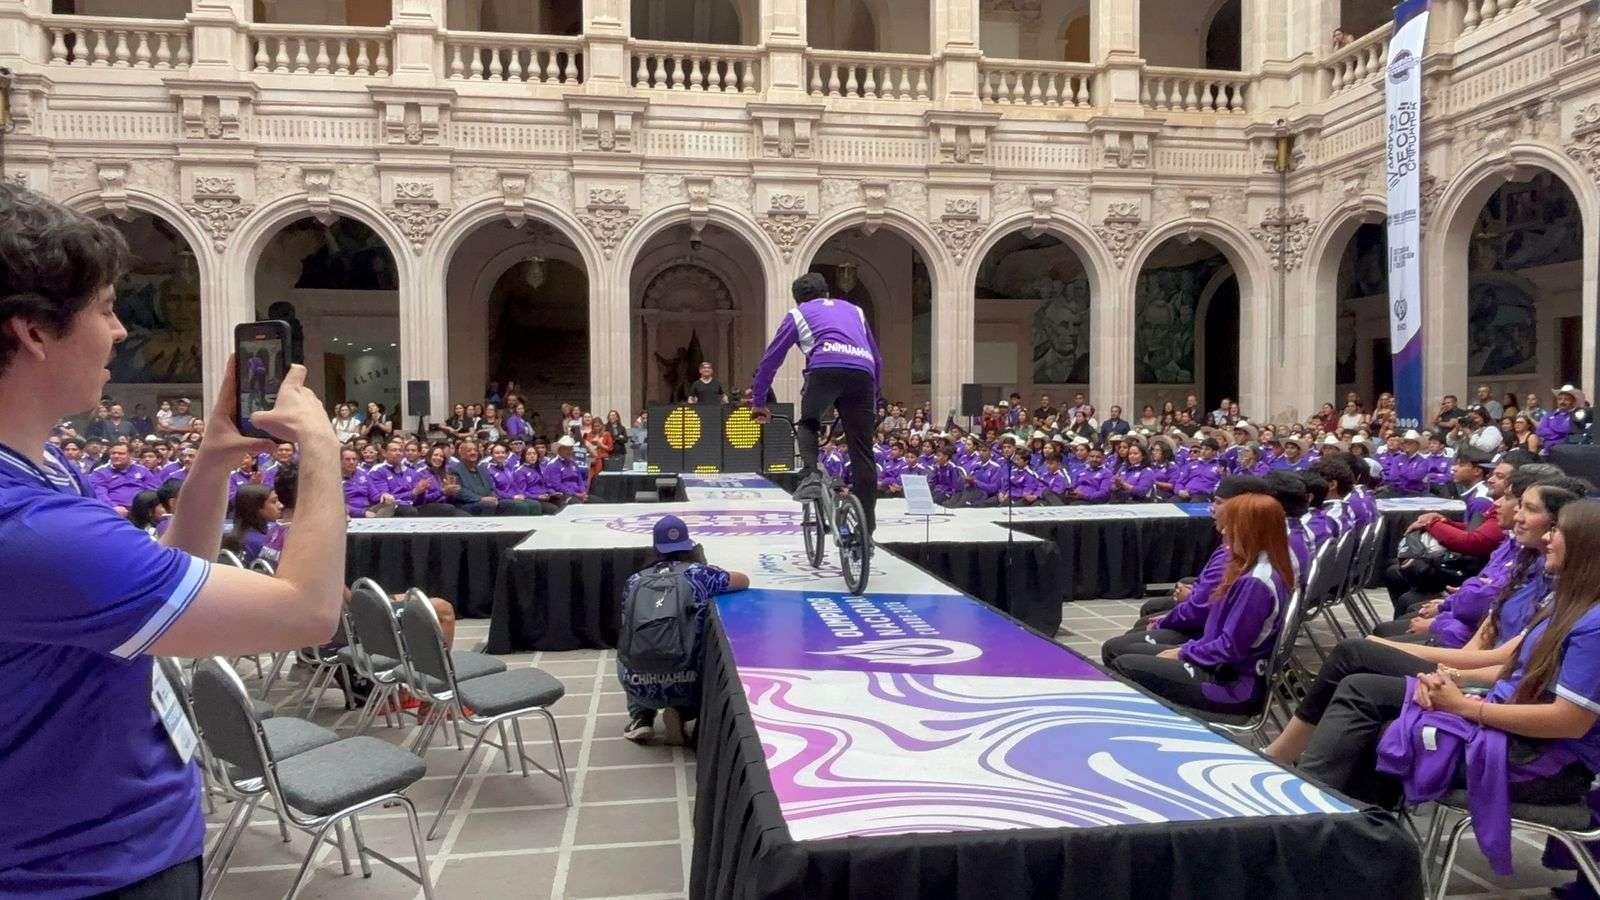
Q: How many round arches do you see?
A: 9